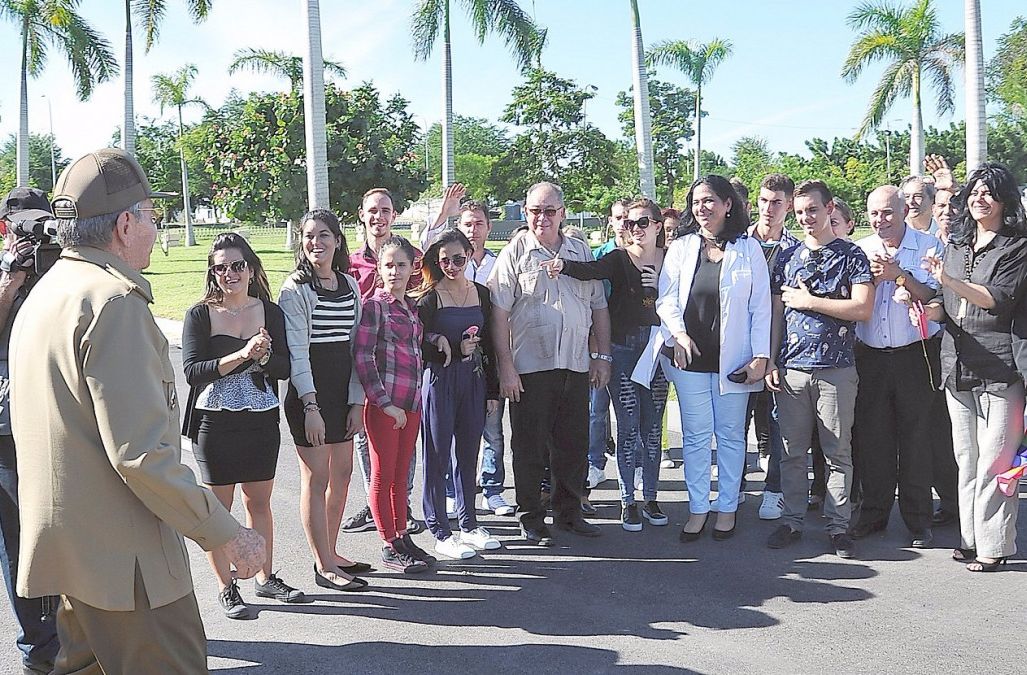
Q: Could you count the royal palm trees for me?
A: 10